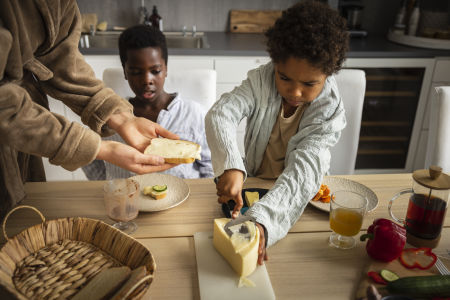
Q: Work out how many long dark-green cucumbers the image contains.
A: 1